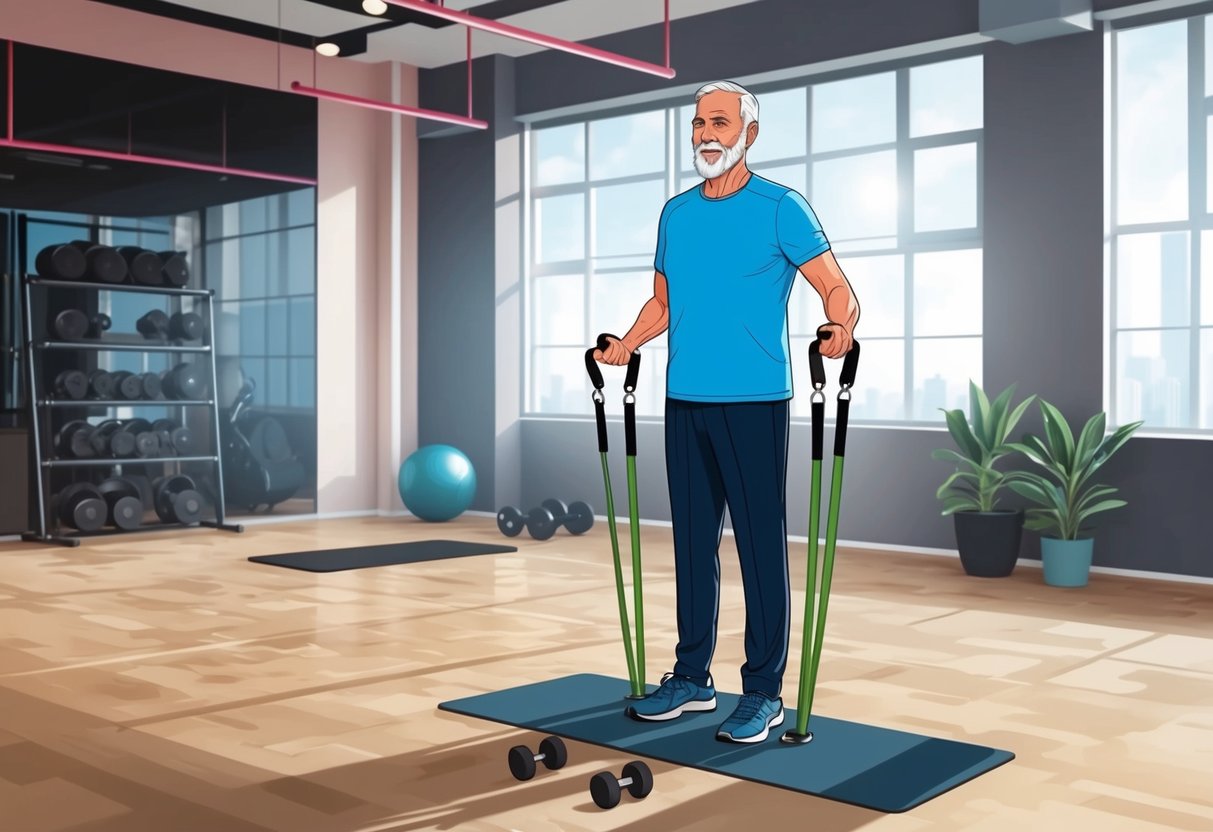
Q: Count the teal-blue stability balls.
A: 1